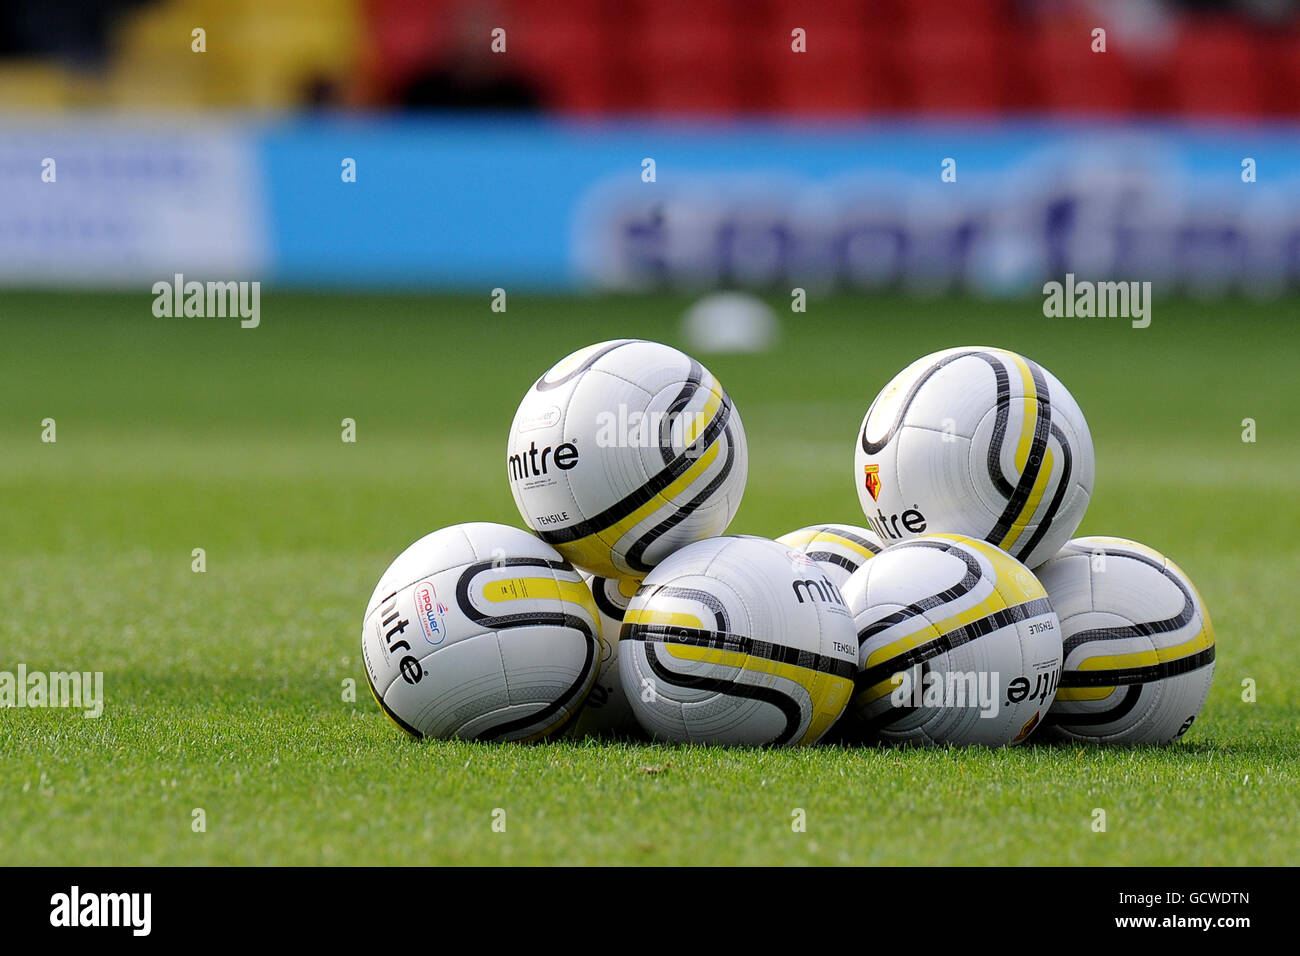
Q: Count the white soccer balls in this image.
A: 8